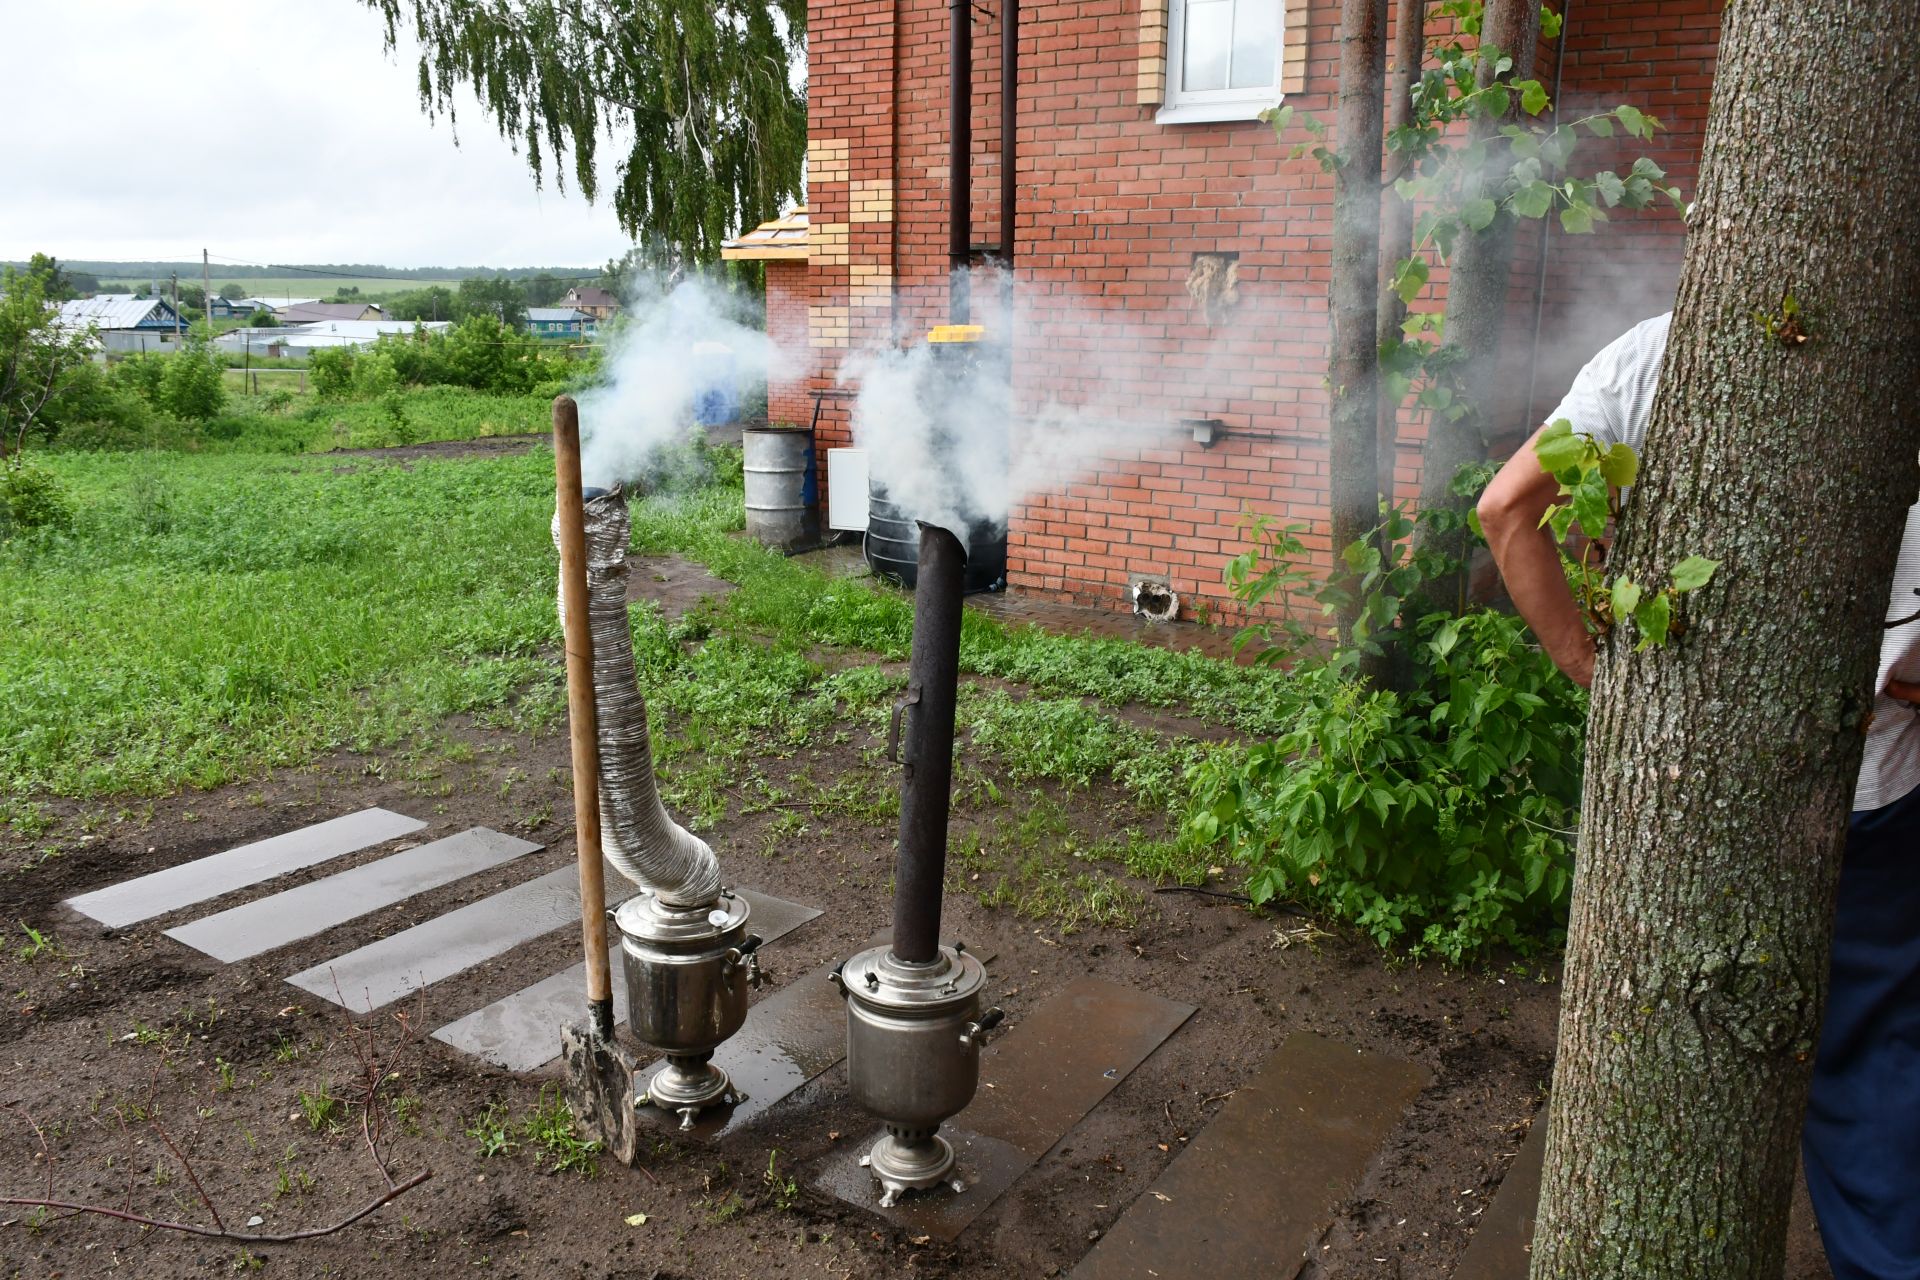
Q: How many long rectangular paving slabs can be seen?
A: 8